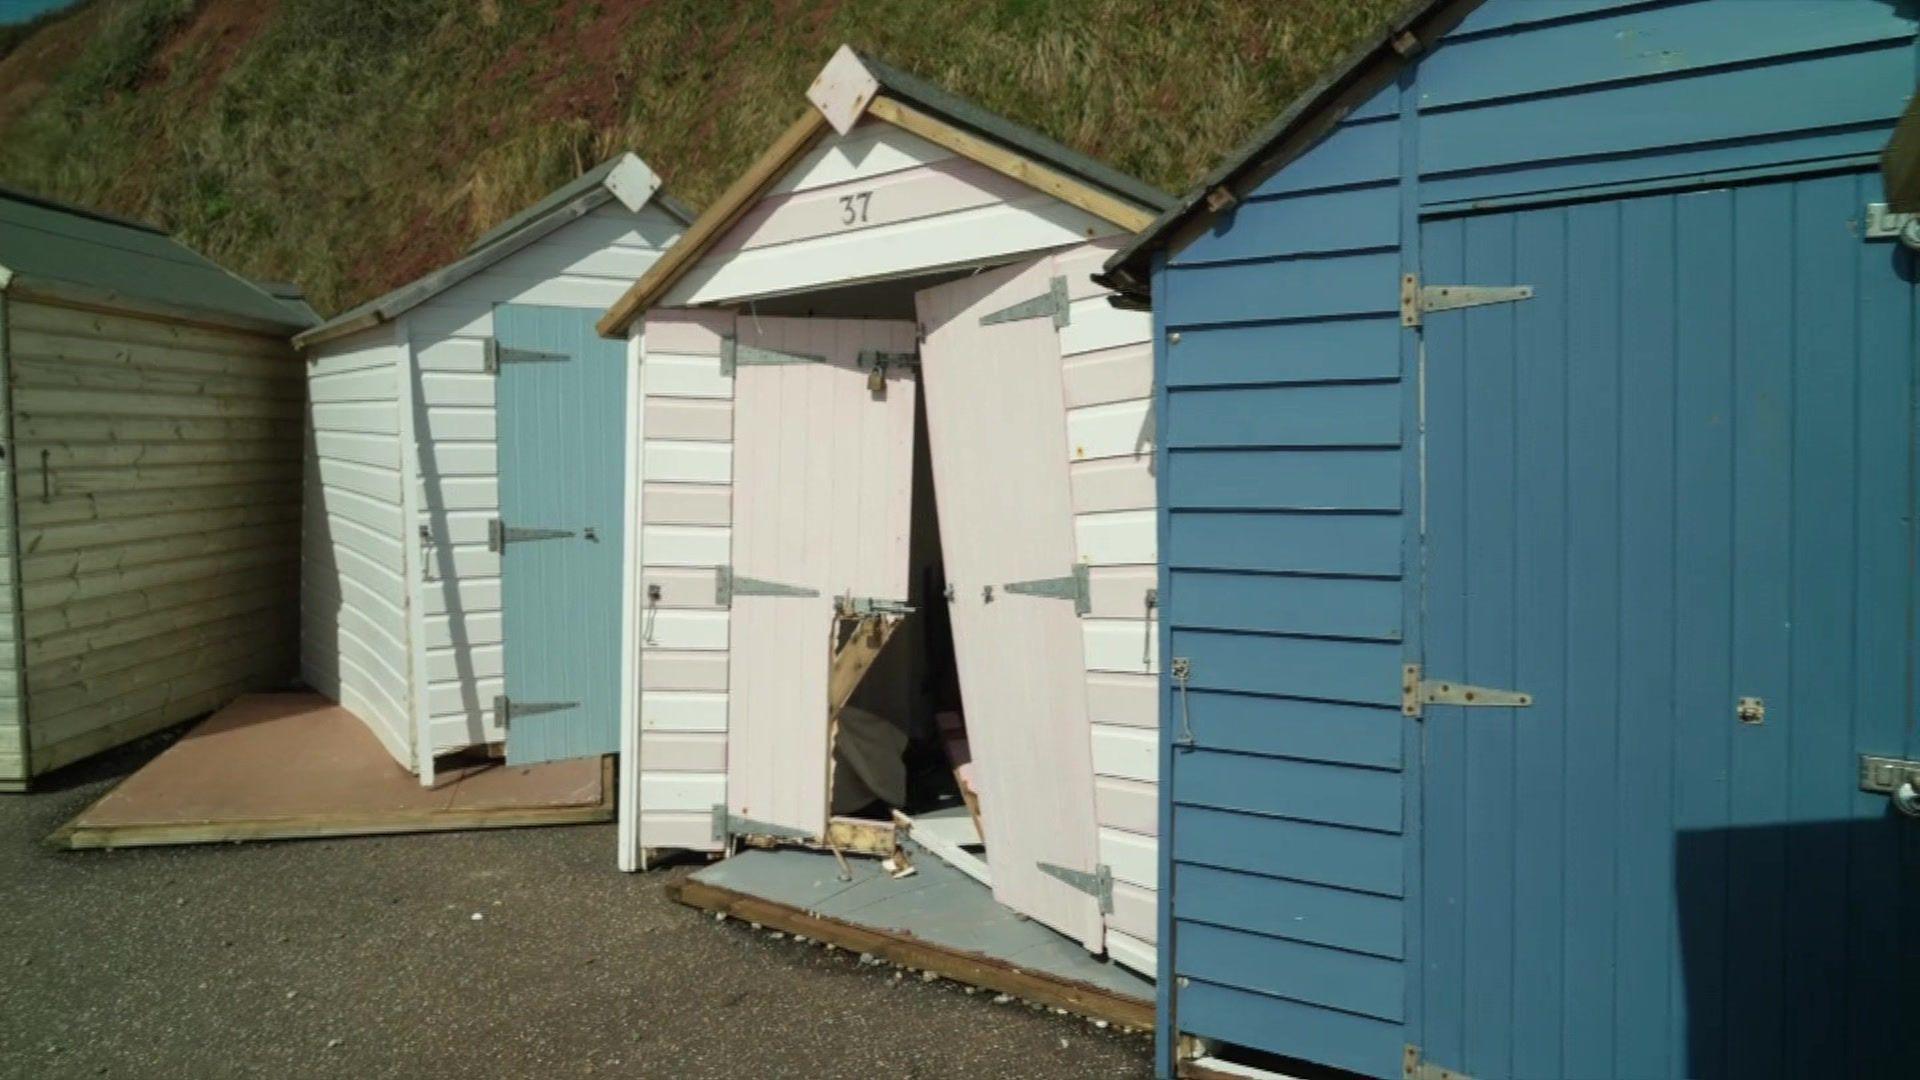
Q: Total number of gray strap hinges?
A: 12